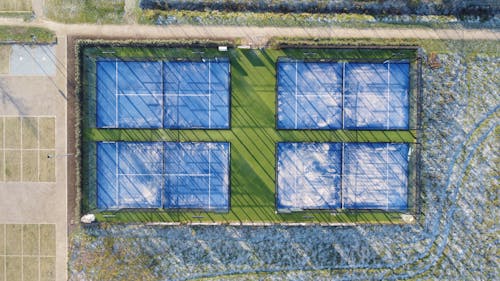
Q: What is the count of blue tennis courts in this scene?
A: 4